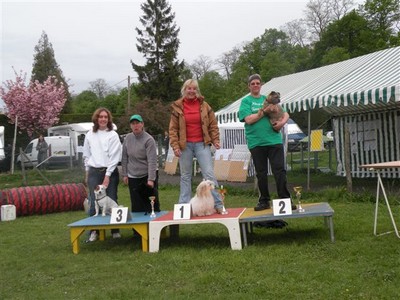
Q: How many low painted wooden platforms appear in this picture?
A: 3